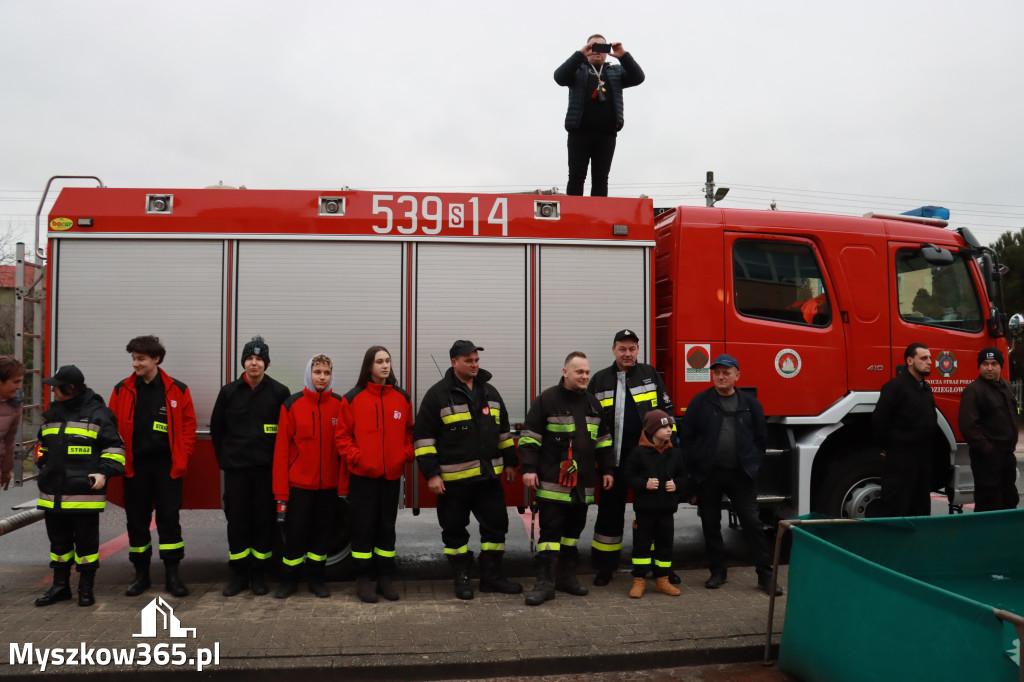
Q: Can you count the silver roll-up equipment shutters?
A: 4